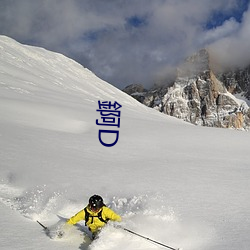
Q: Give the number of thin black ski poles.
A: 2